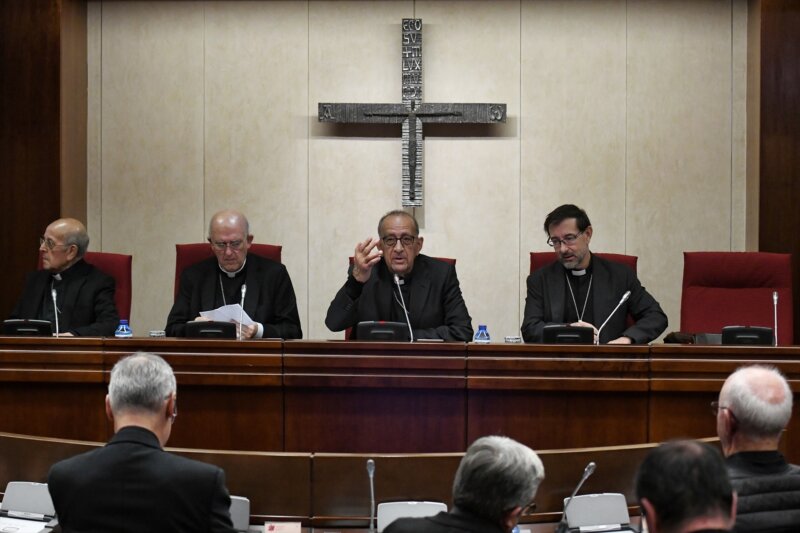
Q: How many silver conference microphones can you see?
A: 7